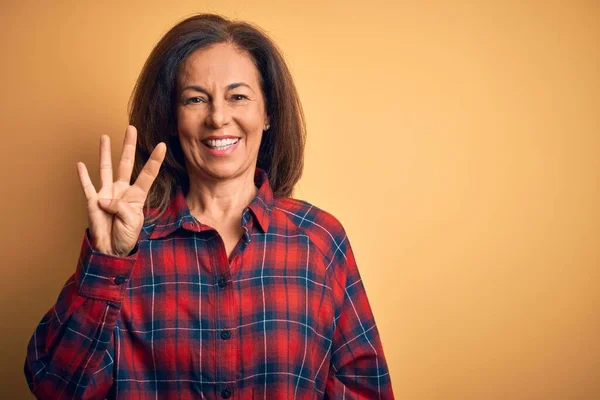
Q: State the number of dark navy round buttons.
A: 4